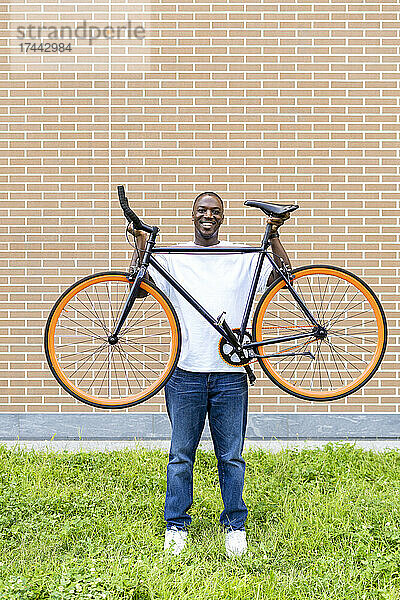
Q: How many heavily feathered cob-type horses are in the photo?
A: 0